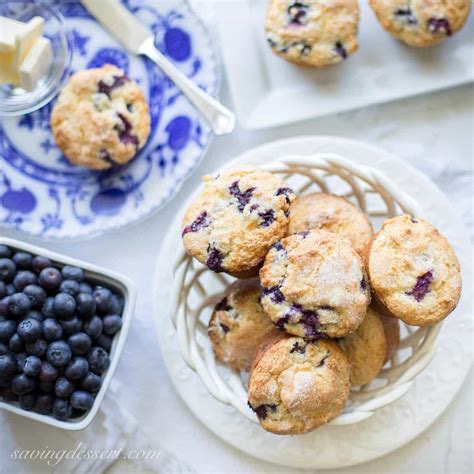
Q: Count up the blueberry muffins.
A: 10